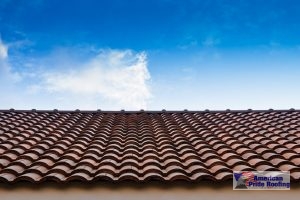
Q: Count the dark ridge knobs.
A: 14